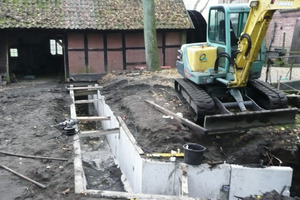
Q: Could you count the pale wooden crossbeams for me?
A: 4